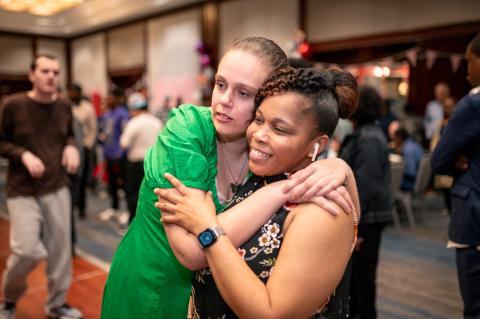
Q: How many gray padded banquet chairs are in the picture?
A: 2